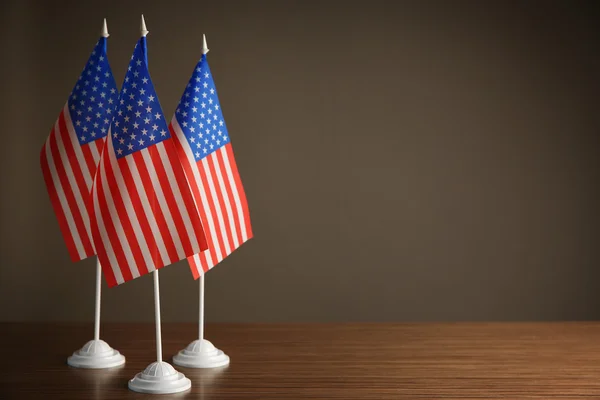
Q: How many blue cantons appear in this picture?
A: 3